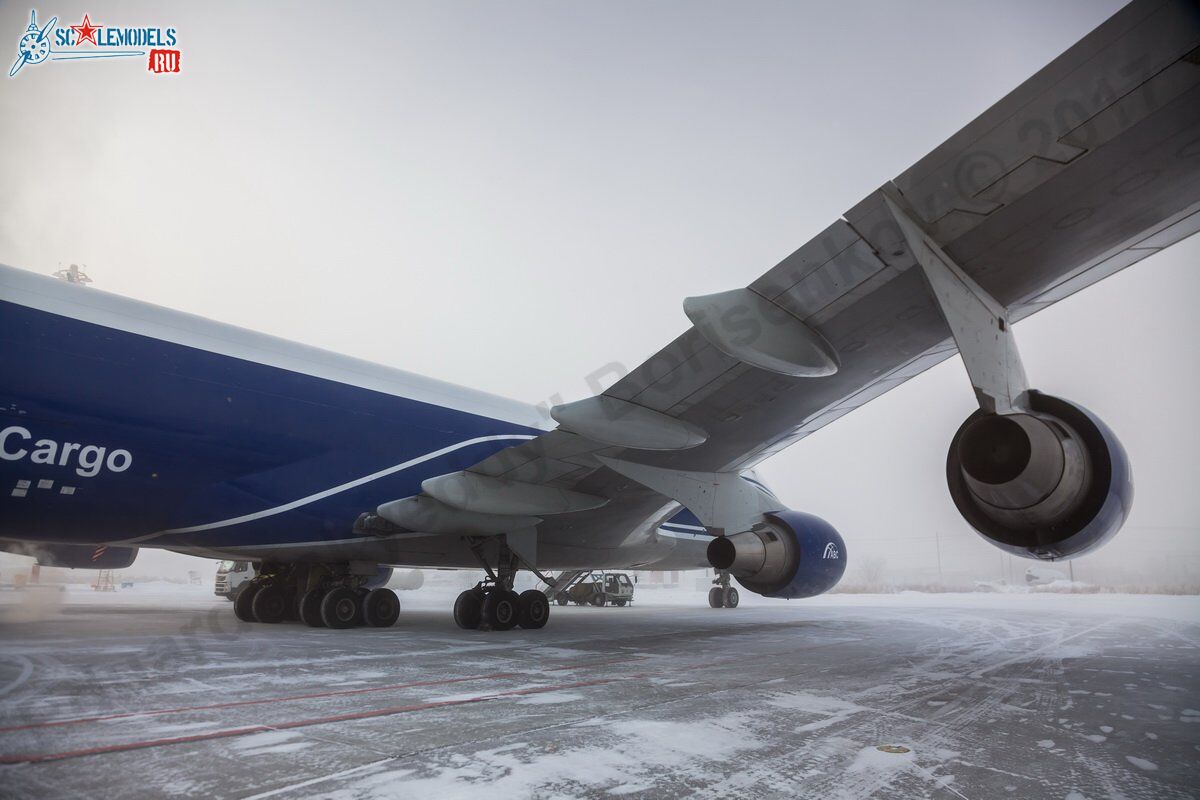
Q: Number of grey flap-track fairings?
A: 4